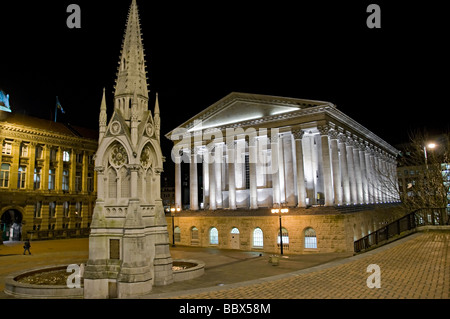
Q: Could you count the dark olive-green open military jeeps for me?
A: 0